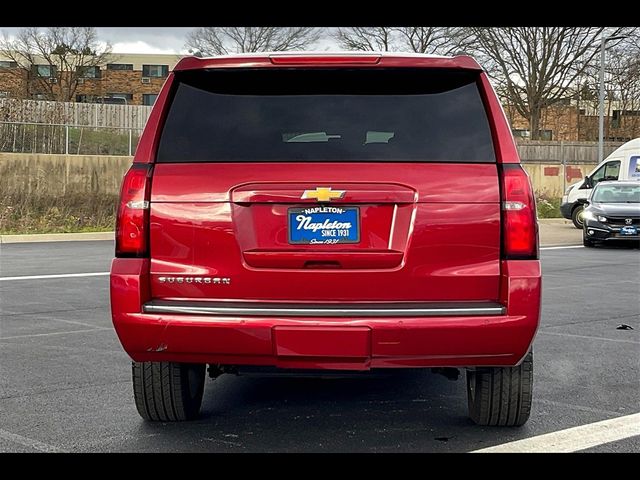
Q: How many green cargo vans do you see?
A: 0